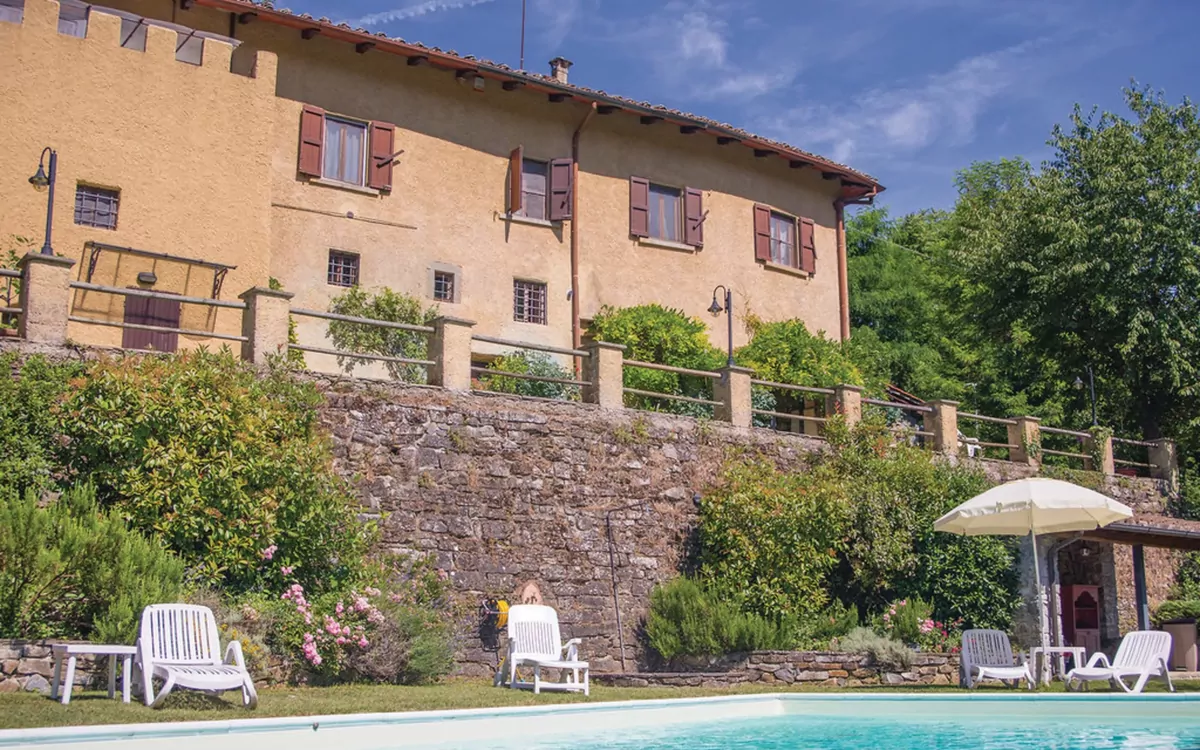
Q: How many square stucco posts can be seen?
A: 10